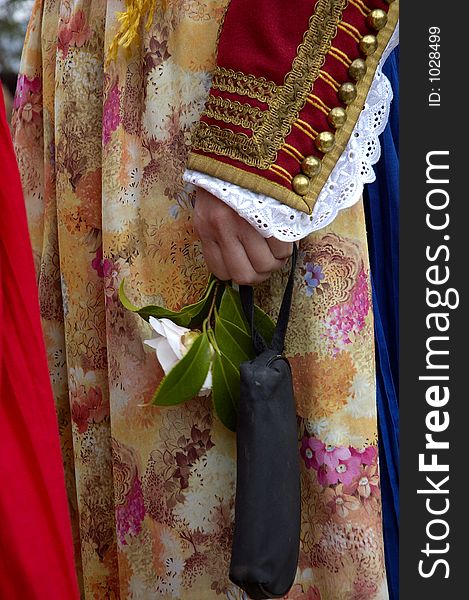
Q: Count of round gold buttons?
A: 8